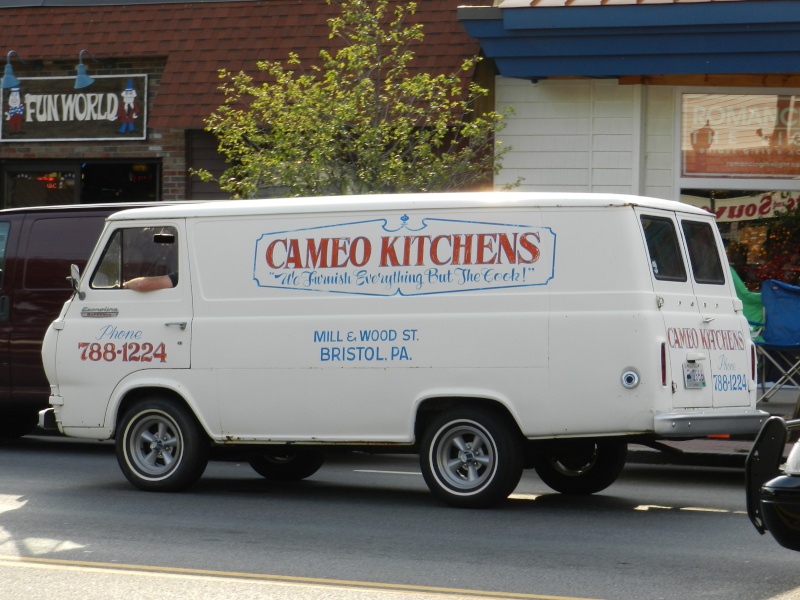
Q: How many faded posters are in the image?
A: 1